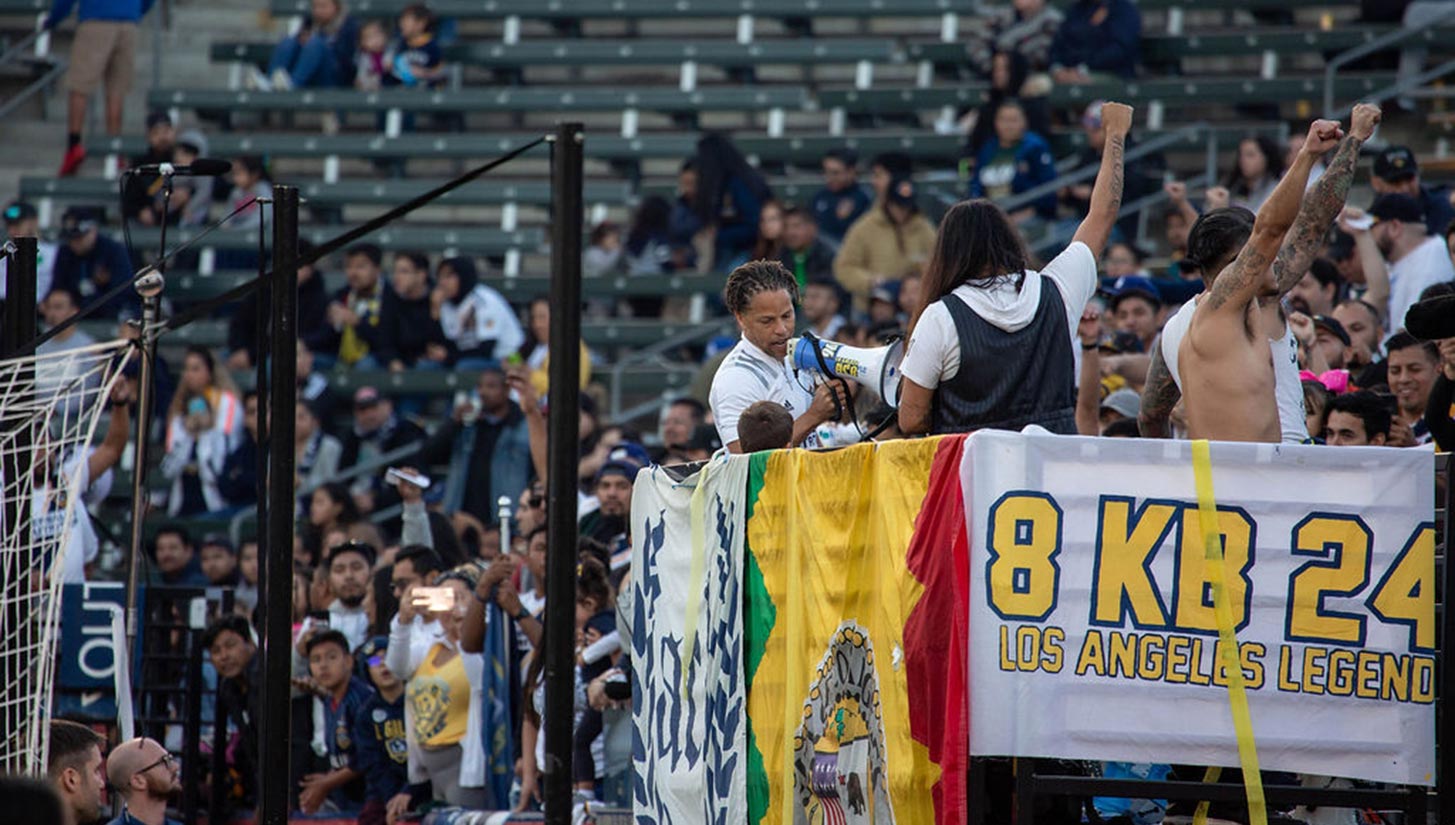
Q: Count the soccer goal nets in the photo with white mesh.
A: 1